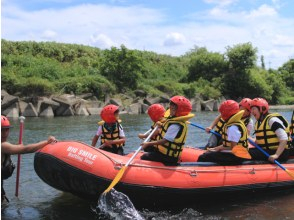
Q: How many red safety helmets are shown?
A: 7